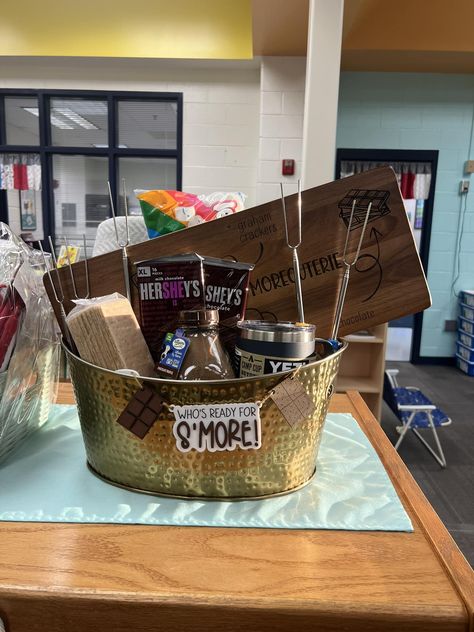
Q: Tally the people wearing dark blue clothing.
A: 0